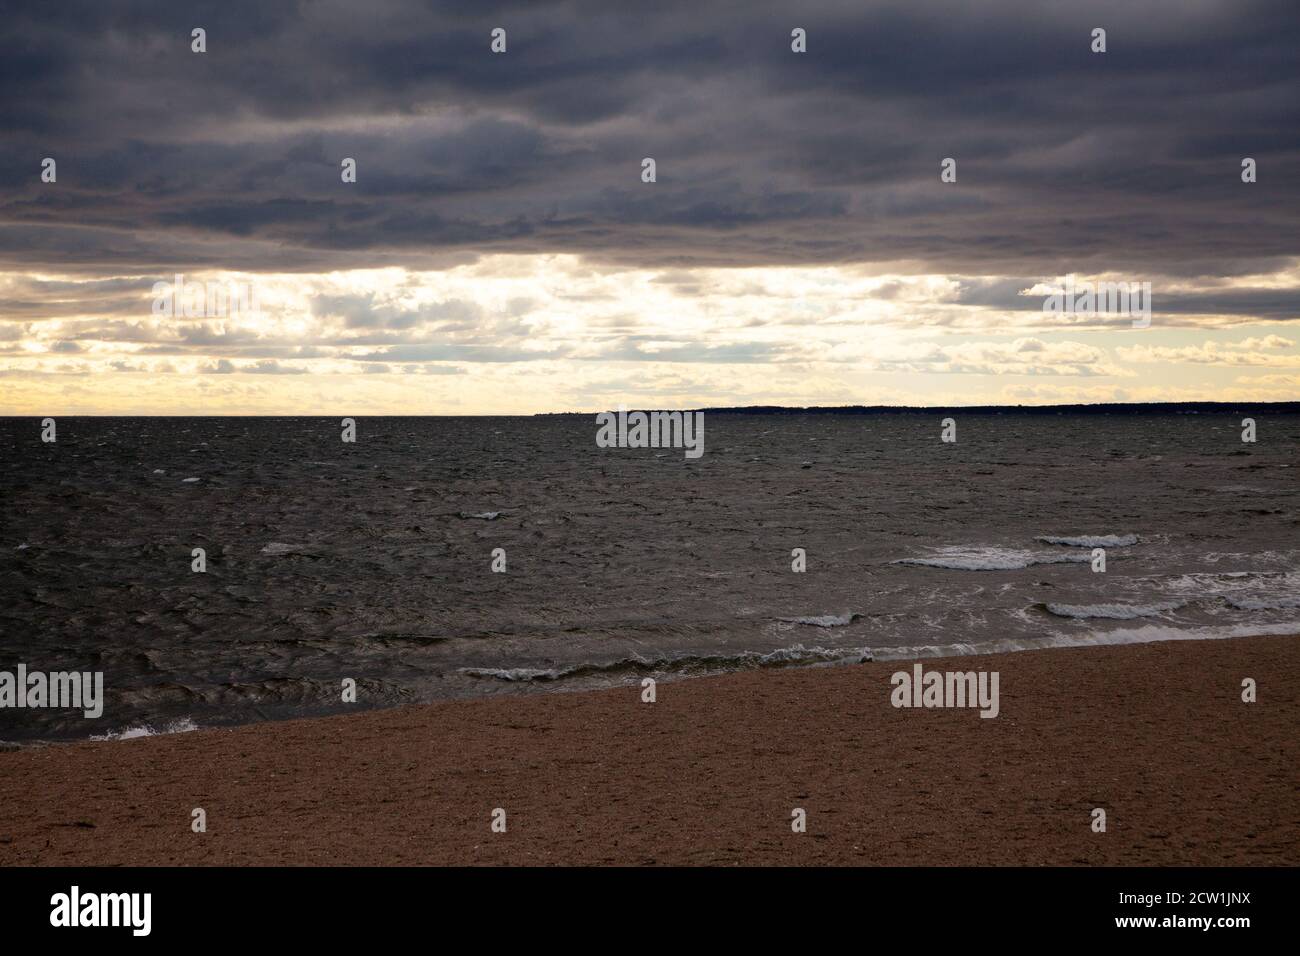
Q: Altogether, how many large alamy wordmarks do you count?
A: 6